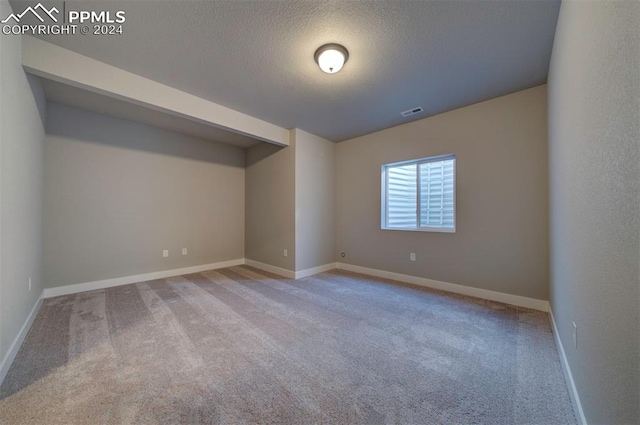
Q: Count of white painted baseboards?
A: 6